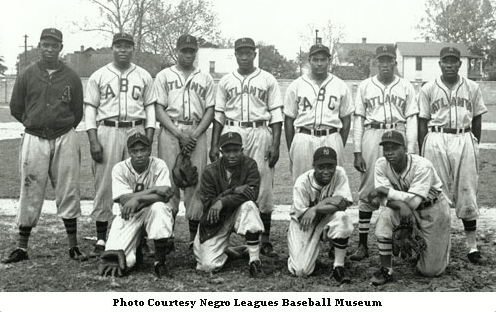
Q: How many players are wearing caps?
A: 11